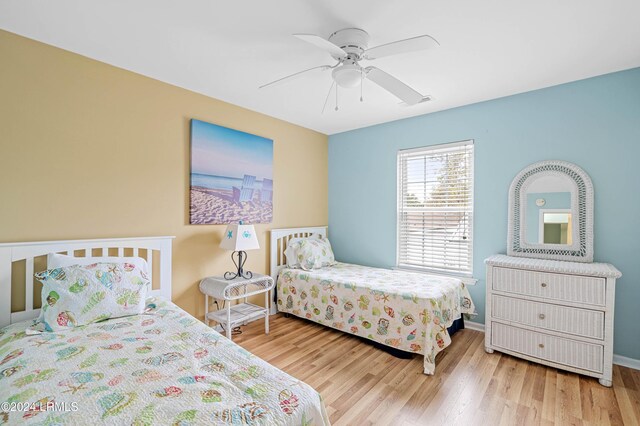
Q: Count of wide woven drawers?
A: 3